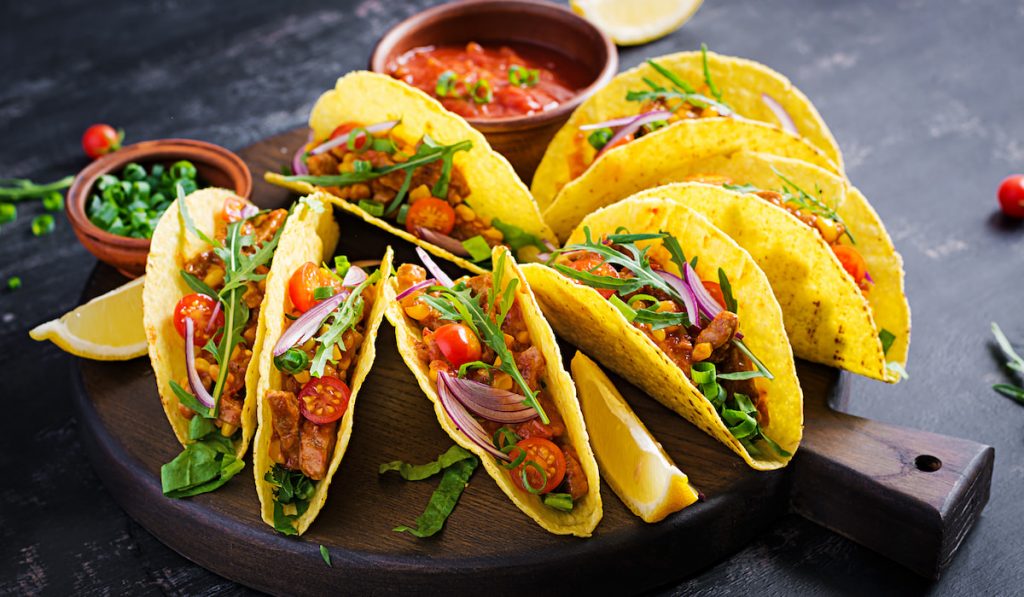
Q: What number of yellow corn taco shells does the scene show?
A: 7